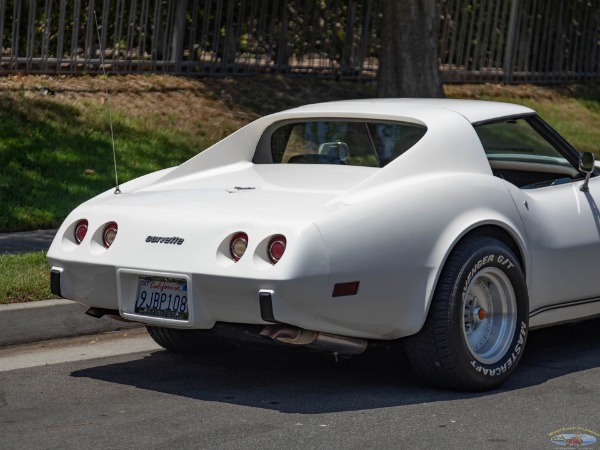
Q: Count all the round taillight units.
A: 4